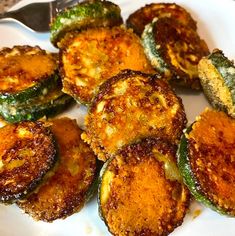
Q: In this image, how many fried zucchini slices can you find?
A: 12